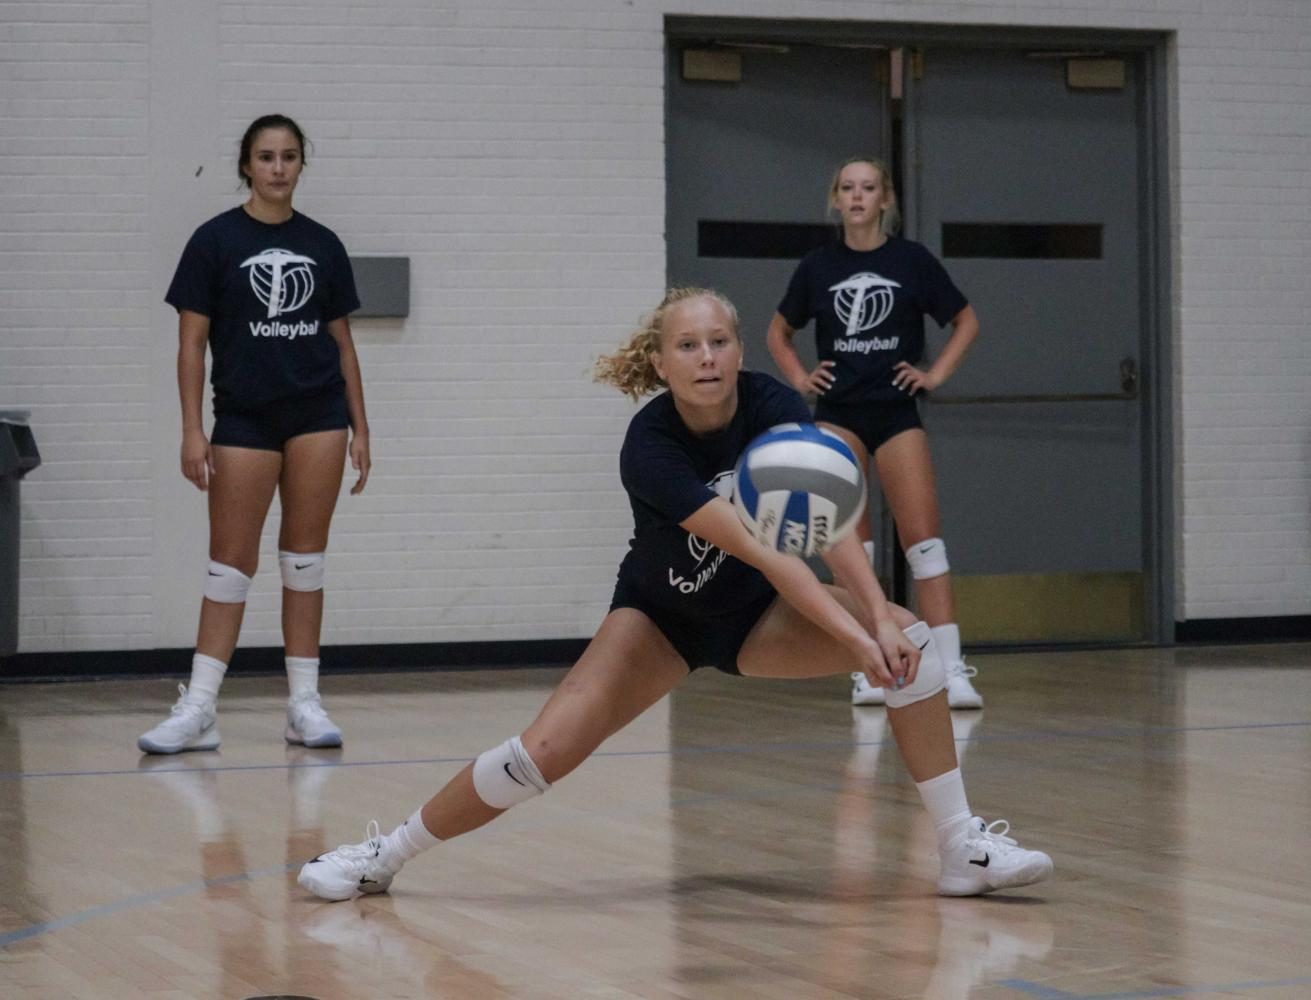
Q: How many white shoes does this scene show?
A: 6